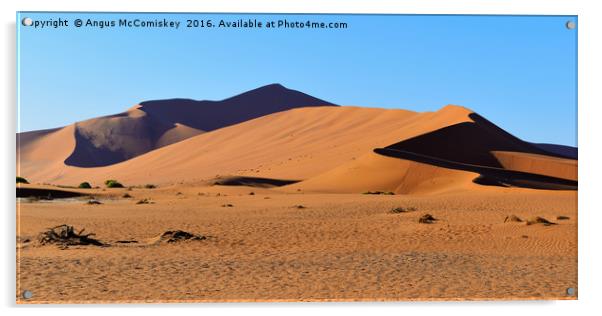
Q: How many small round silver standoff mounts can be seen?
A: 4